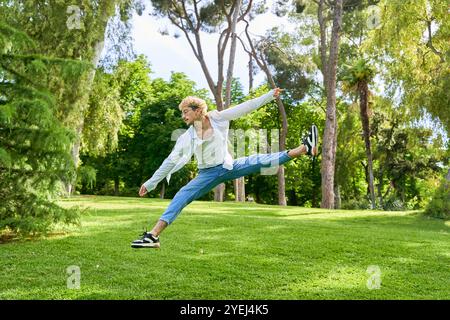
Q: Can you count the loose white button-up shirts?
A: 1